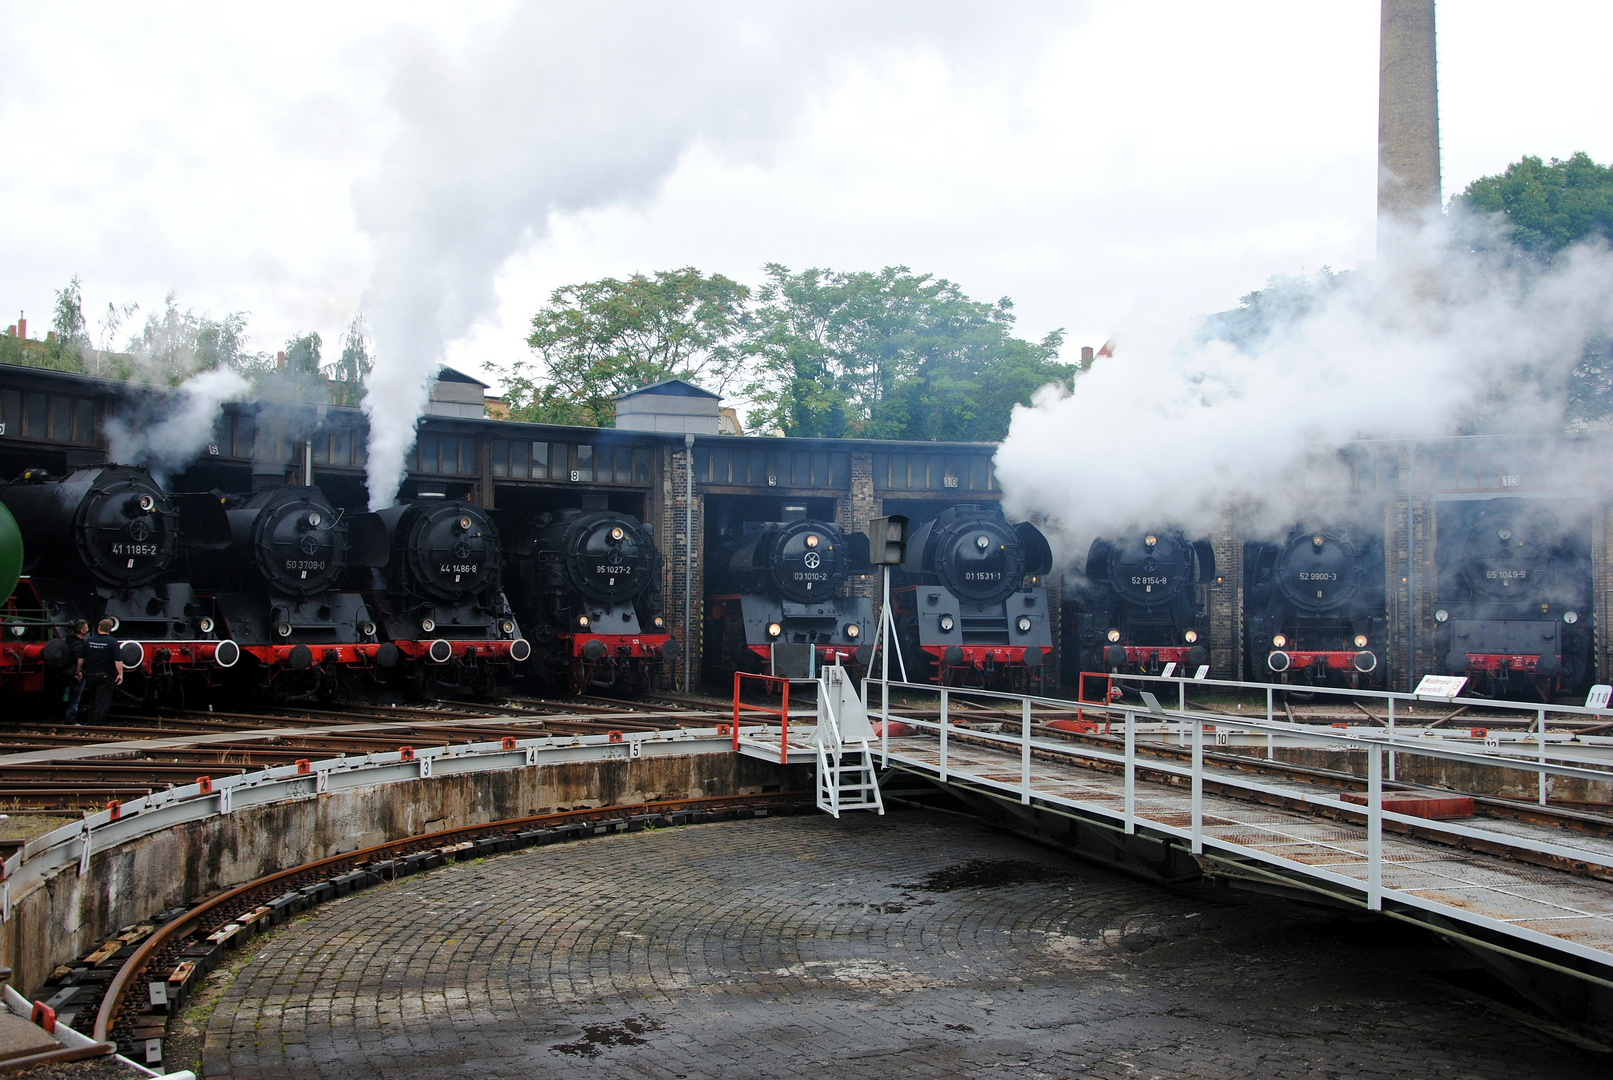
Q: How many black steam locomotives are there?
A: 9